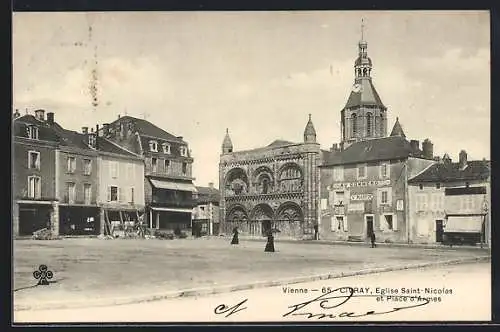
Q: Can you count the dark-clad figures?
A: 3